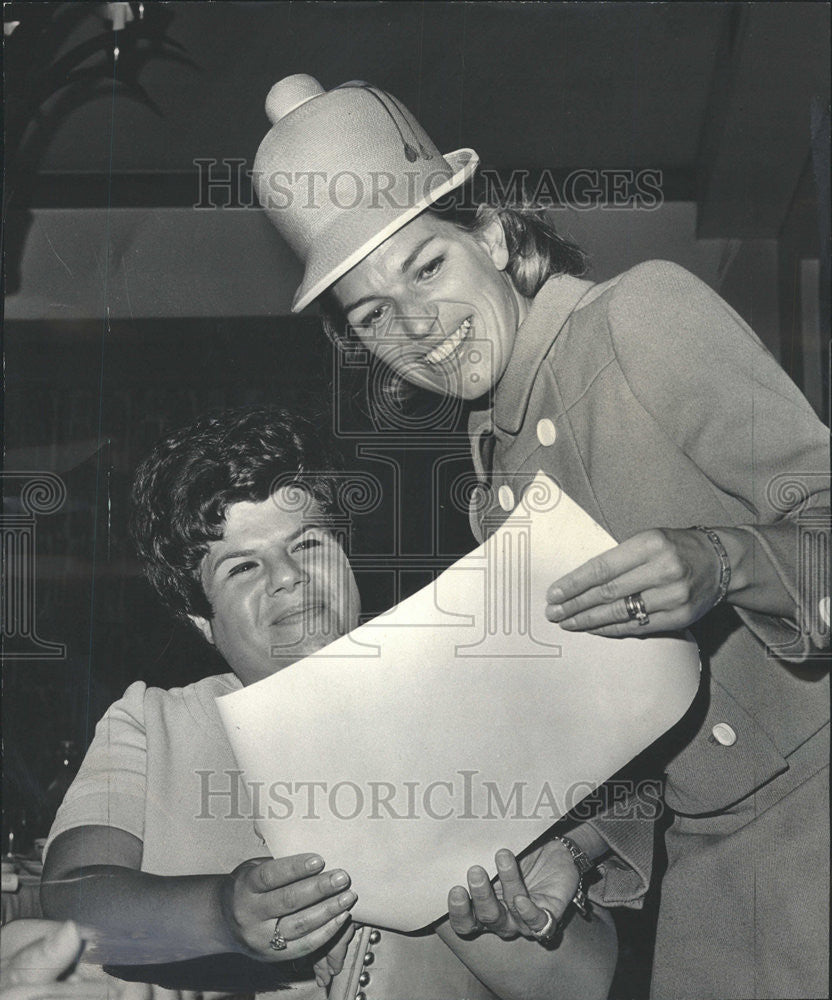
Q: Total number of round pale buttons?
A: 4